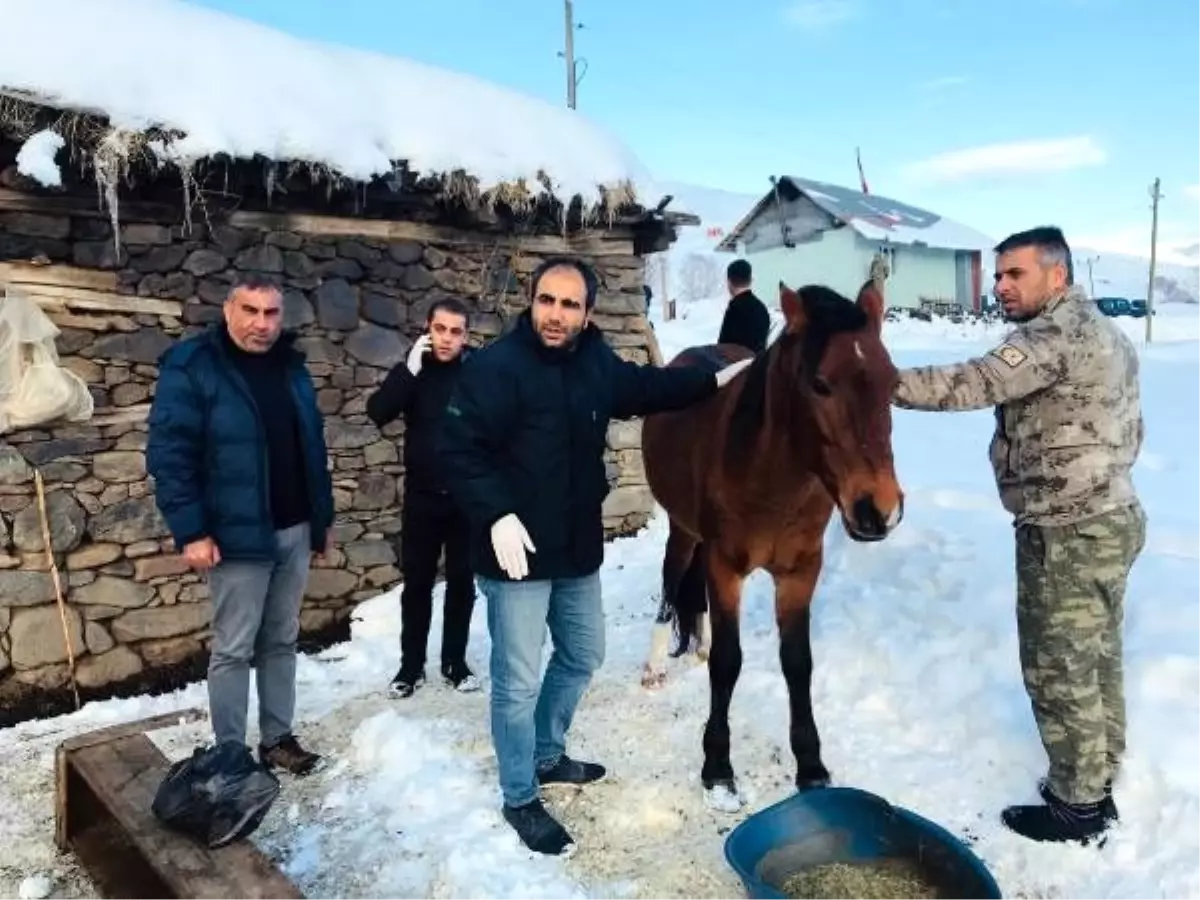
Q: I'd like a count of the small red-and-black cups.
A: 0